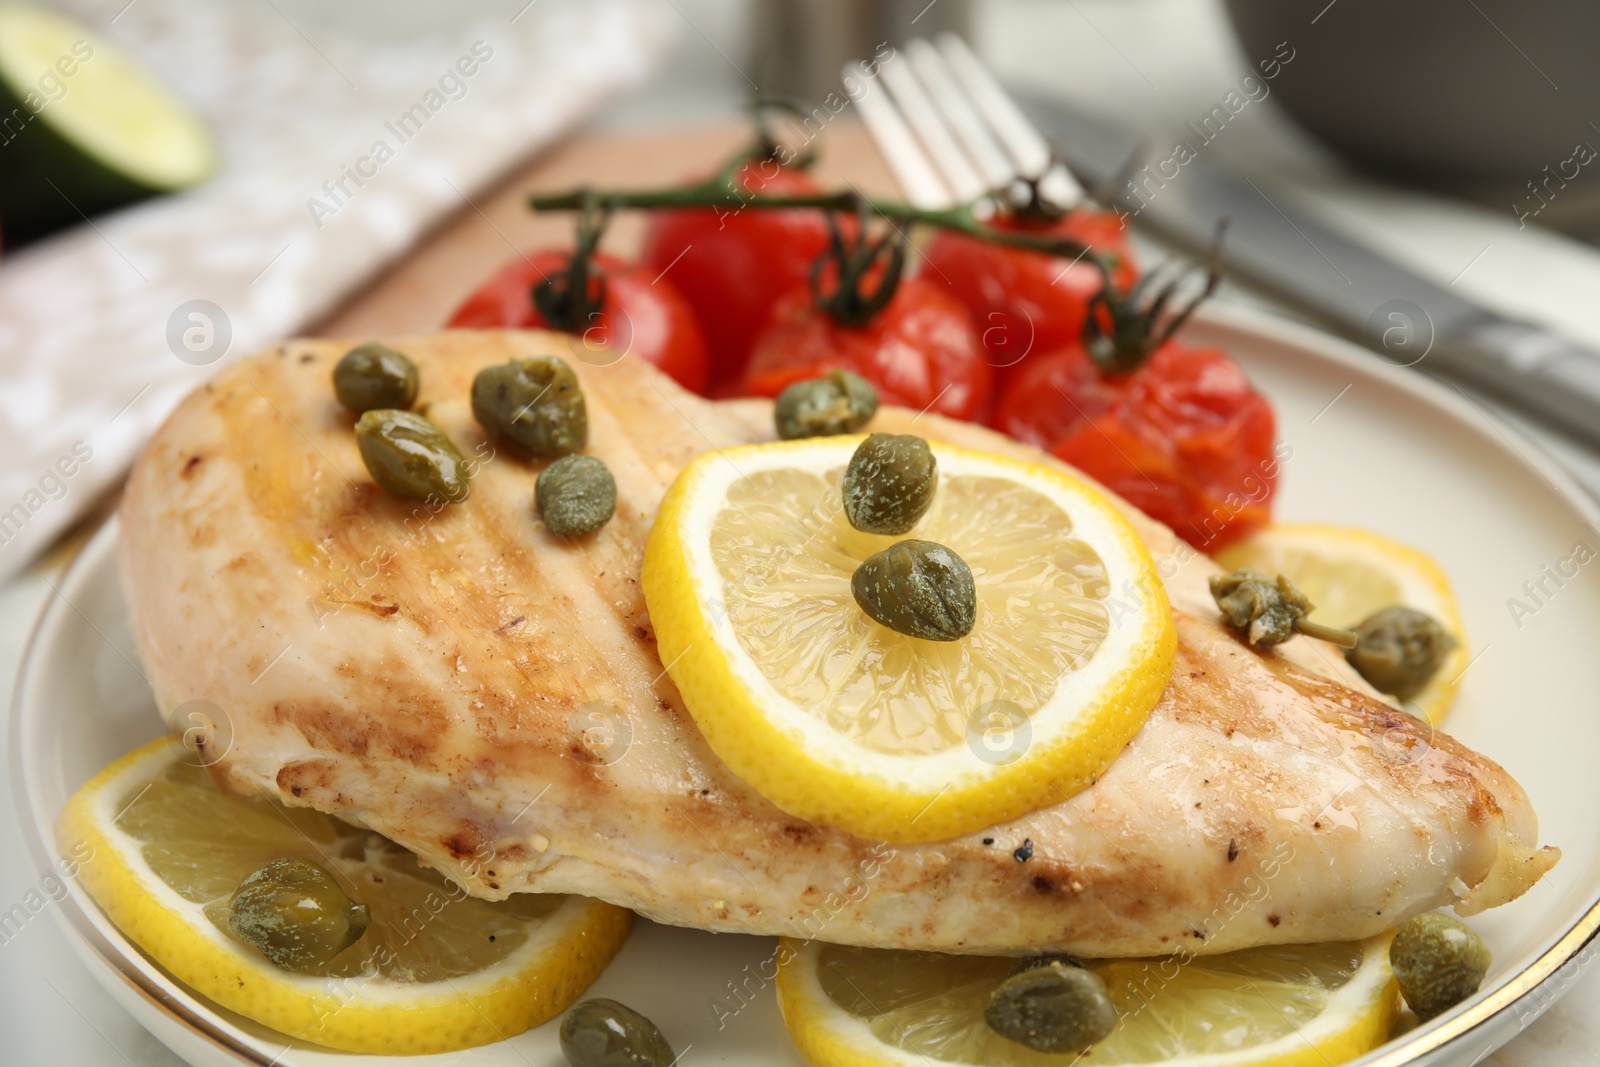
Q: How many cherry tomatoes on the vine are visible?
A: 5